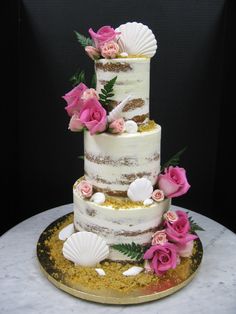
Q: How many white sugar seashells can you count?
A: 11